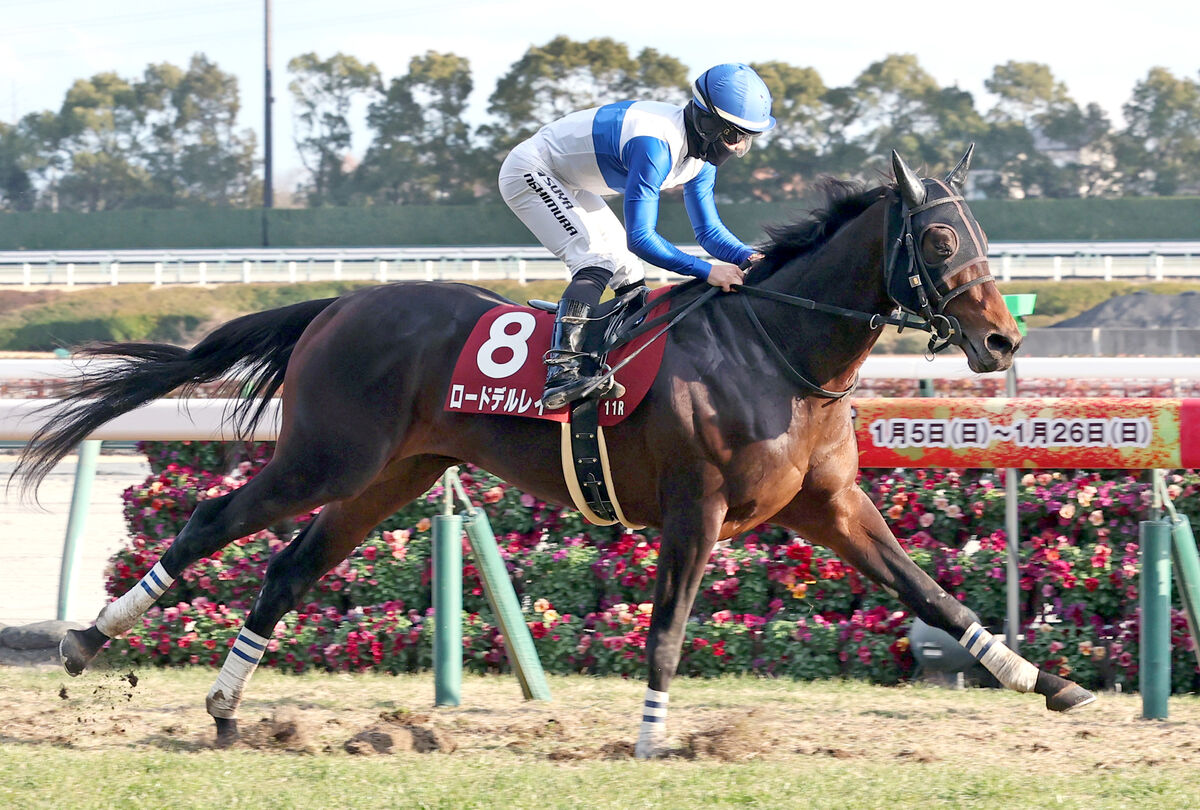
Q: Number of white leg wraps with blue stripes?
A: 4